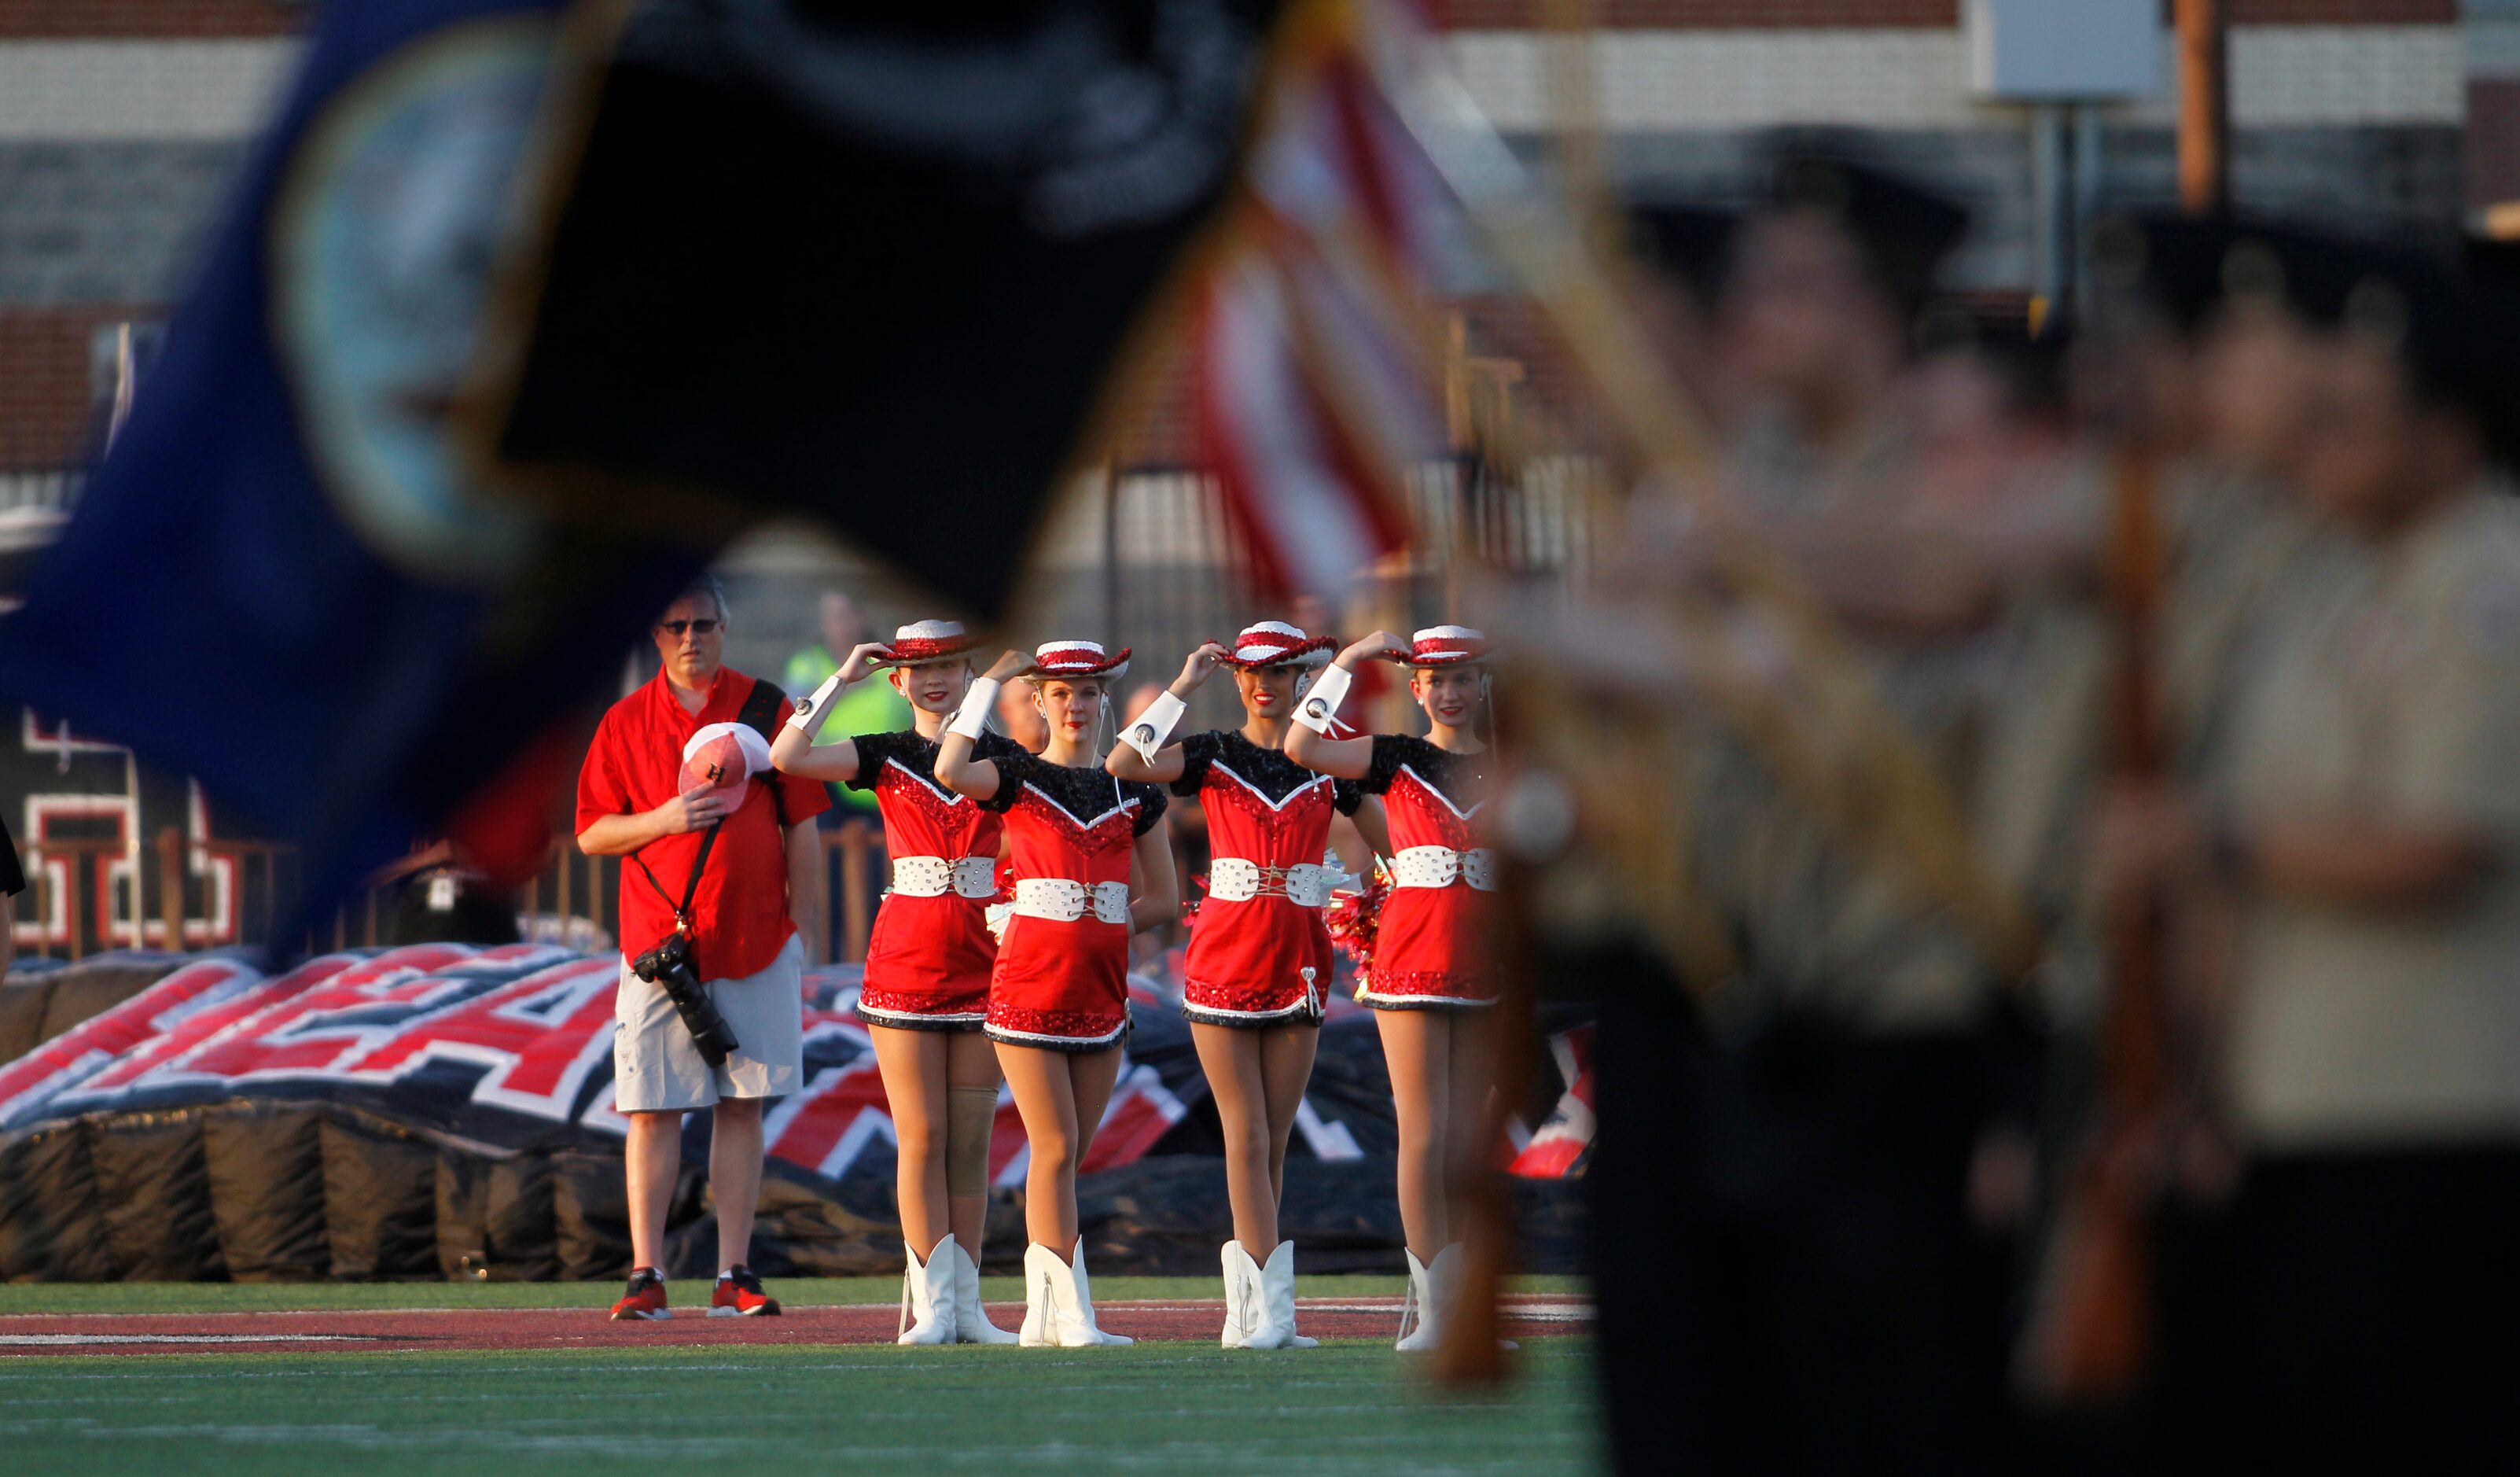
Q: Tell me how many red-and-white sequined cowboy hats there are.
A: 4